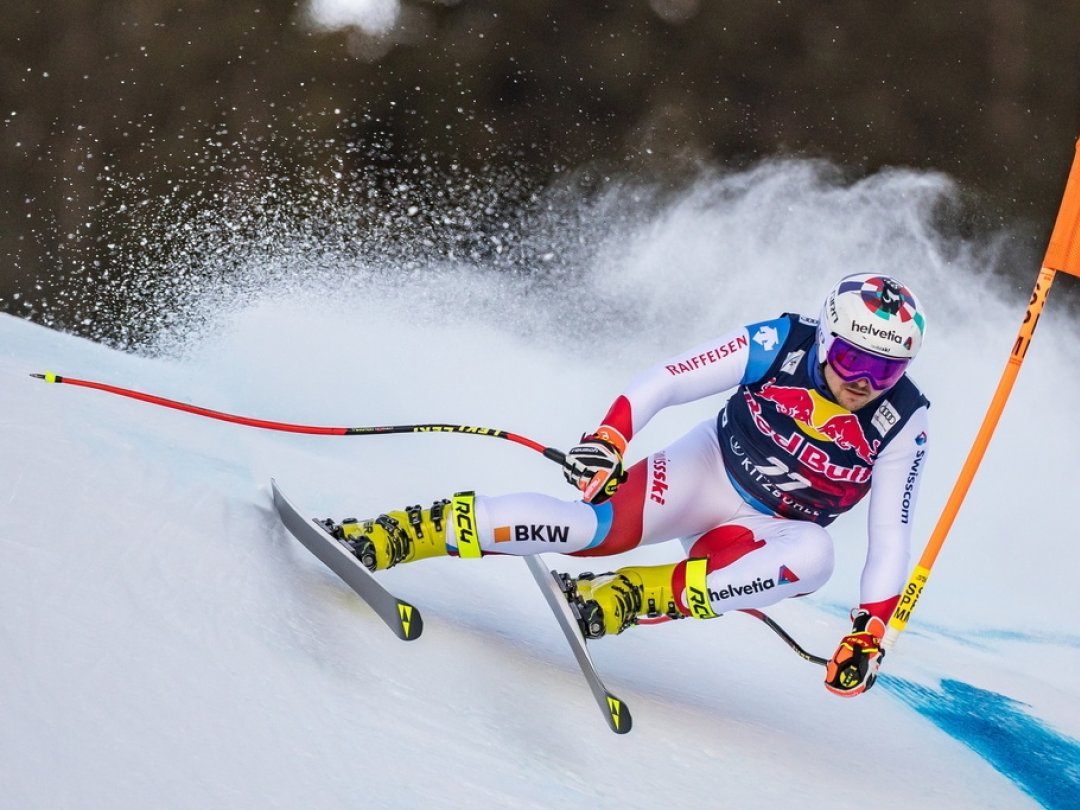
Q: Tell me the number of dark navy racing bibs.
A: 1